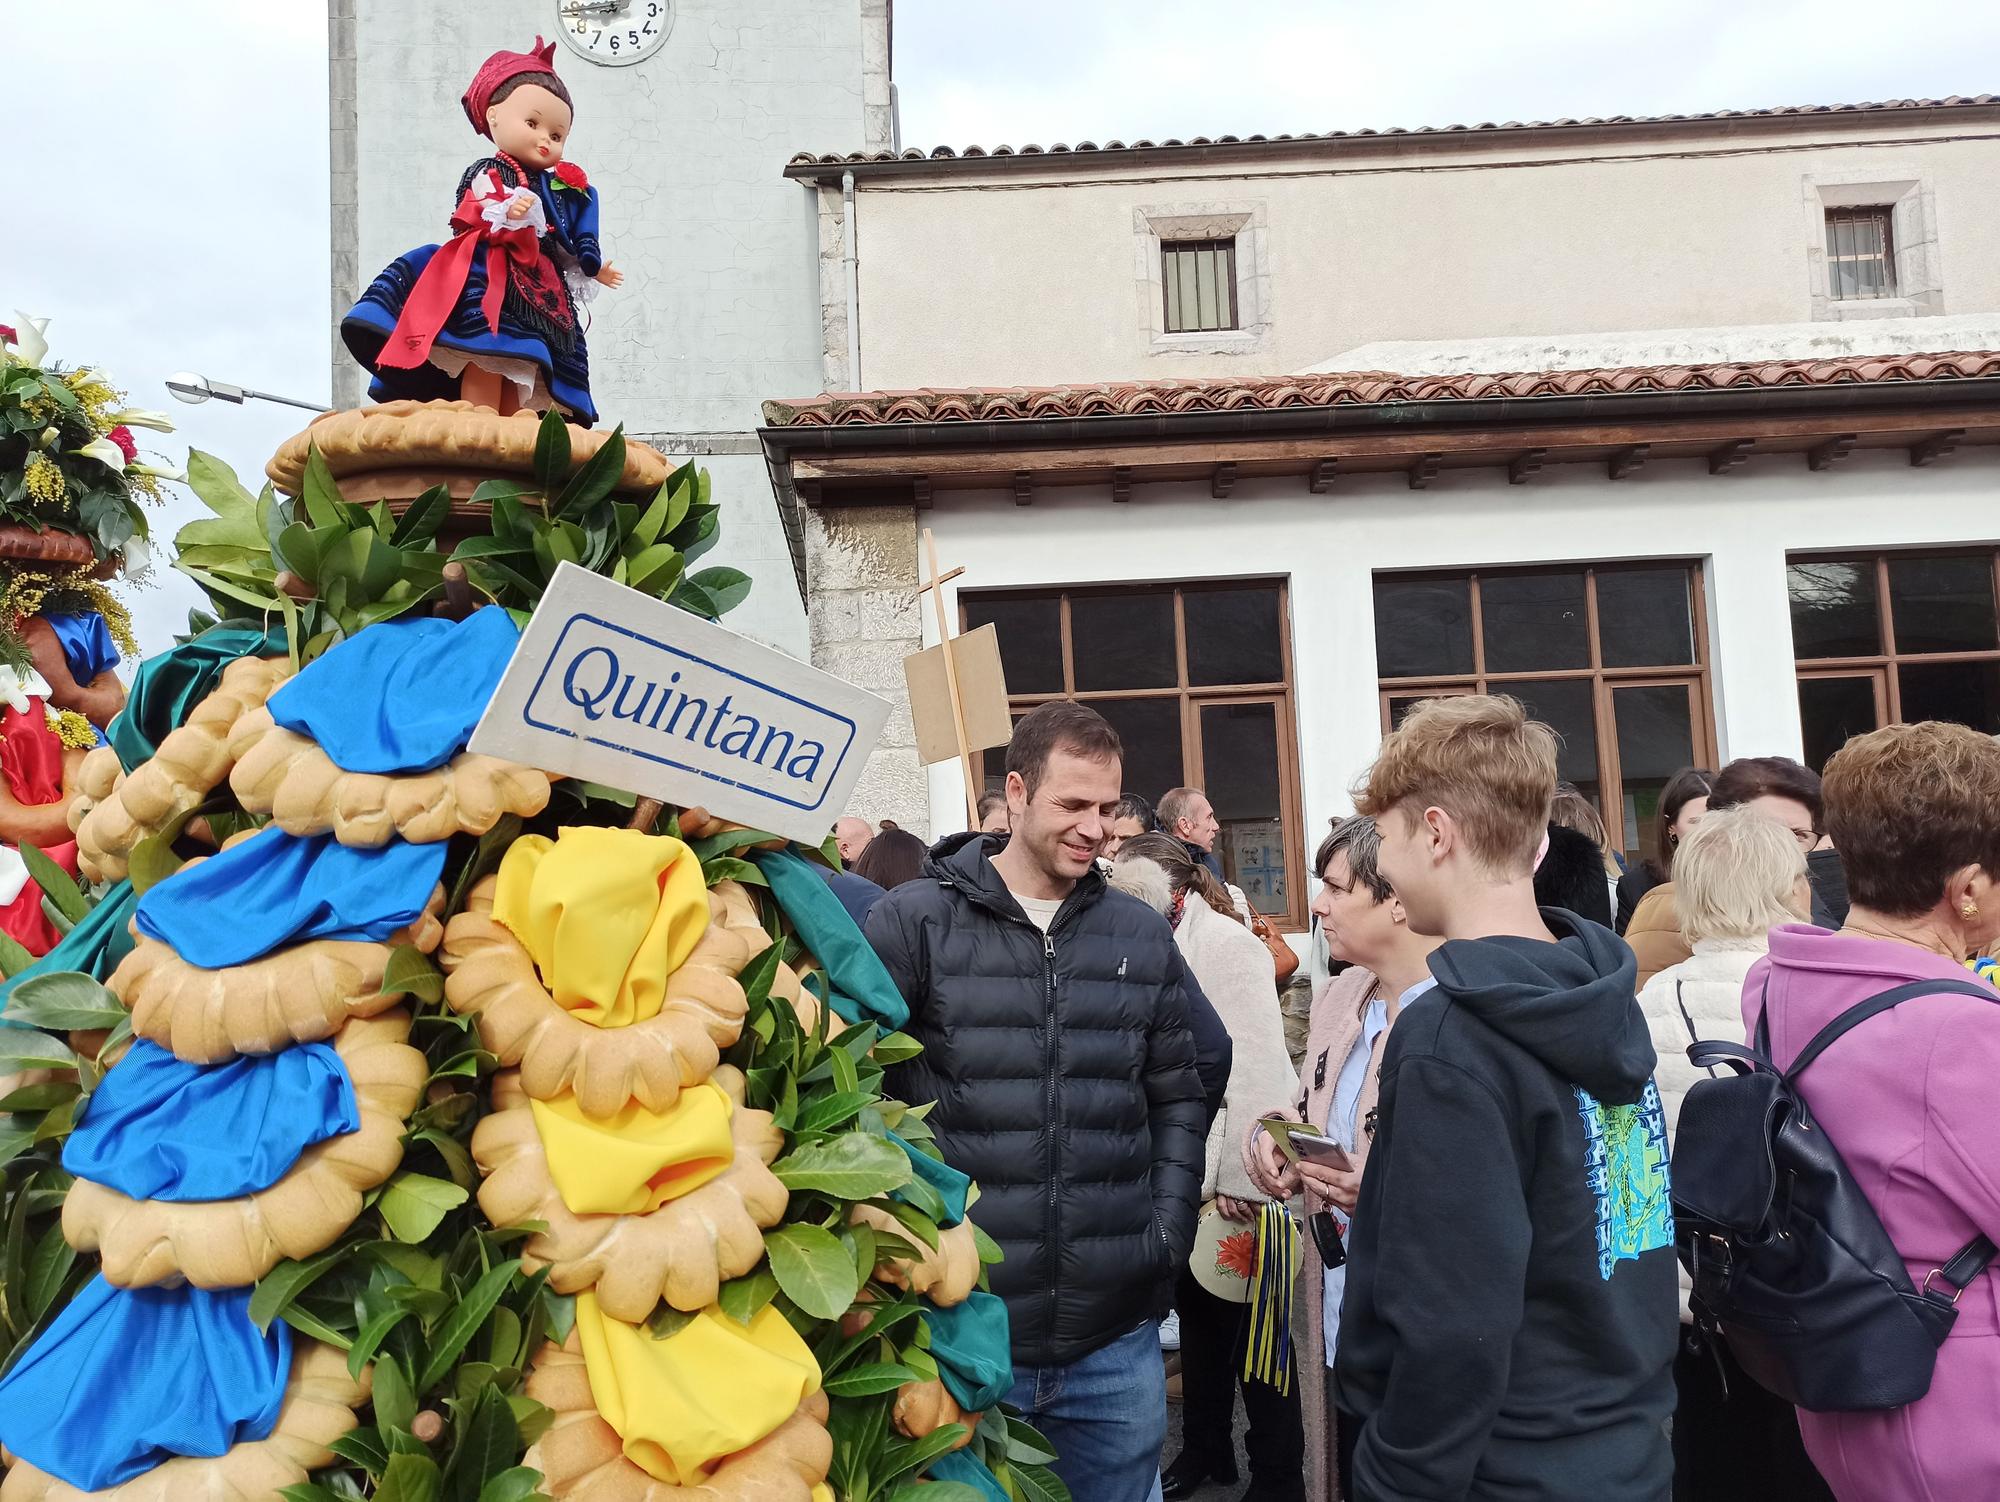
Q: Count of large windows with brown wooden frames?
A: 3